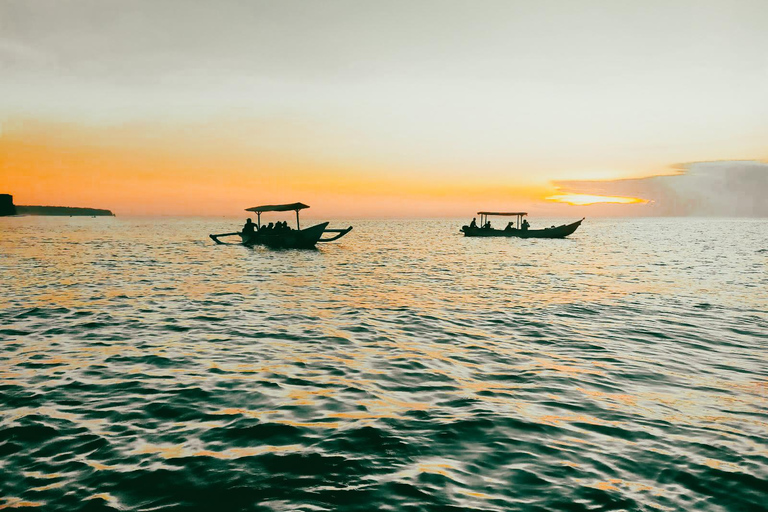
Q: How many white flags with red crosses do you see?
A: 0